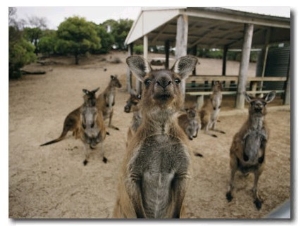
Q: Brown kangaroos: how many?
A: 7